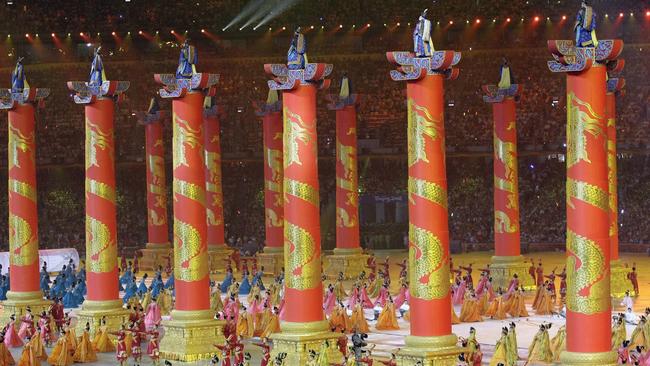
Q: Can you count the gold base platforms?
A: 12